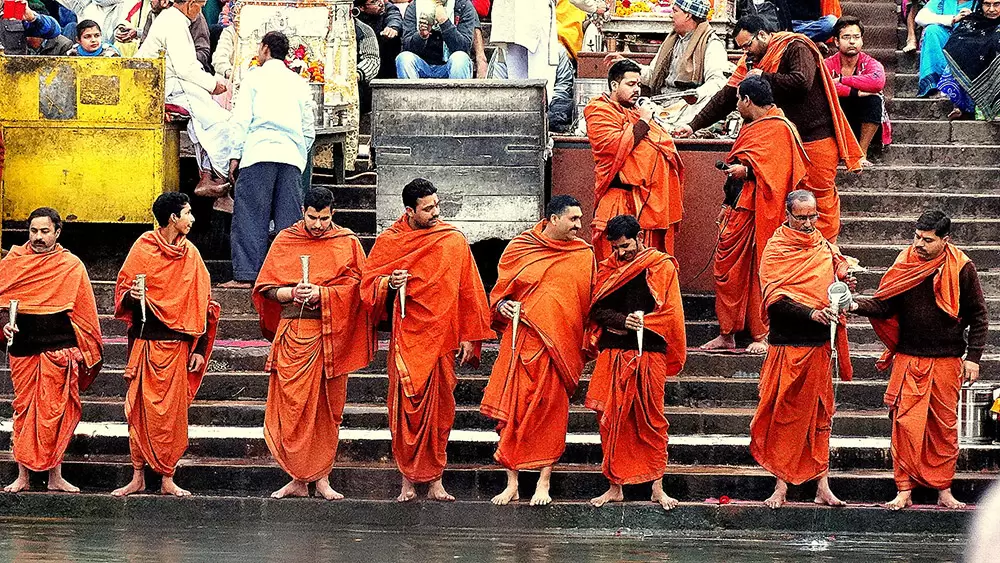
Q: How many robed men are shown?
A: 11